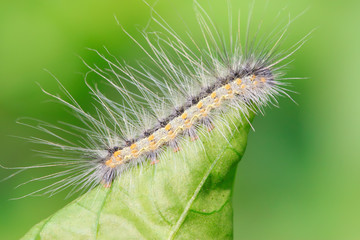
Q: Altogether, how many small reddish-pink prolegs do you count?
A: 5